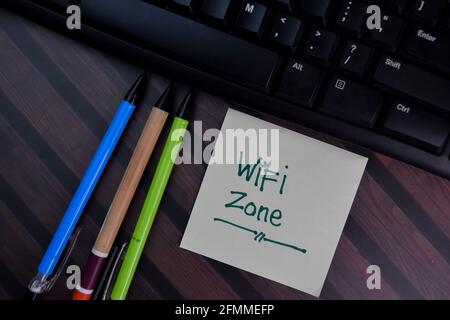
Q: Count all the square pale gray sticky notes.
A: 1